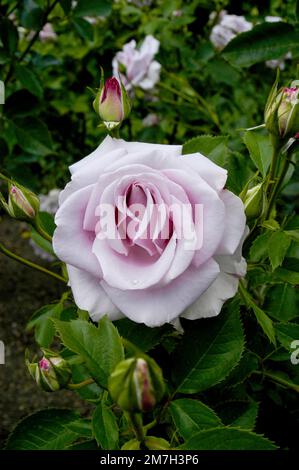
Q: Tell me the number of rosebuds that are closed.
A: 6